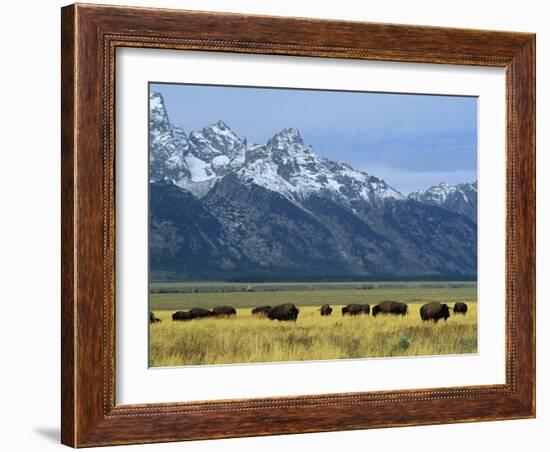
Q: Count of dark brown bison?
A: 11